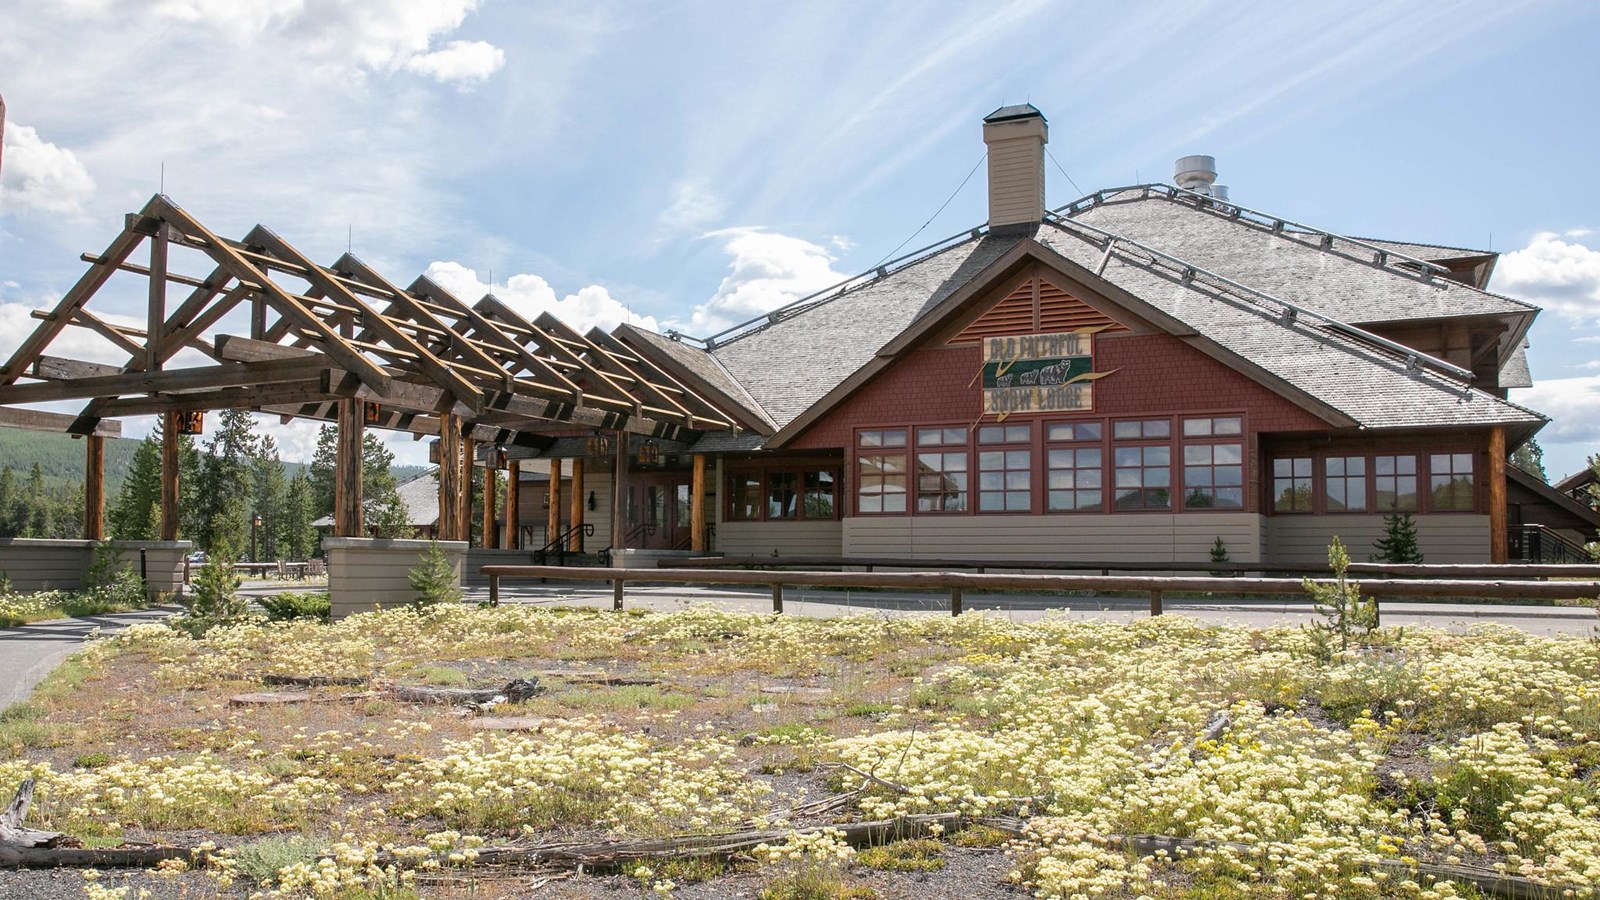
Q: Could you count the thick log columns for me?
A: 12